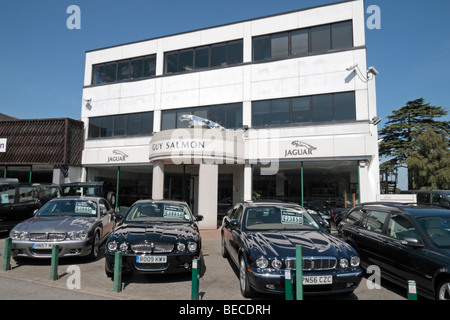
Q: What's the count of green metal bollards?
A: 7